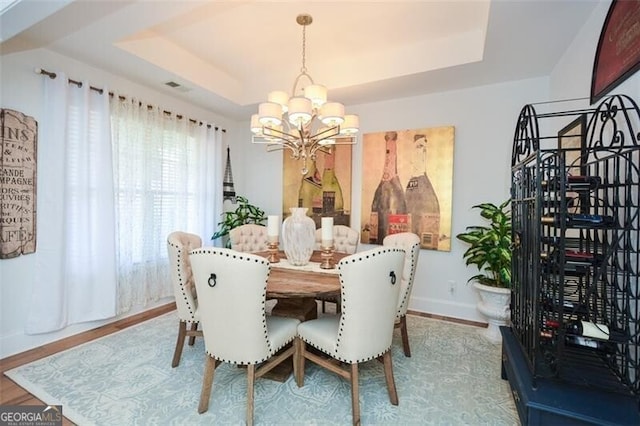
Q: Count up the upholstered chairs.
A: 6